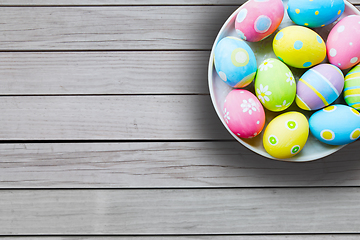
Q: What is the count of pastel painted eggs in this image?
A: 11